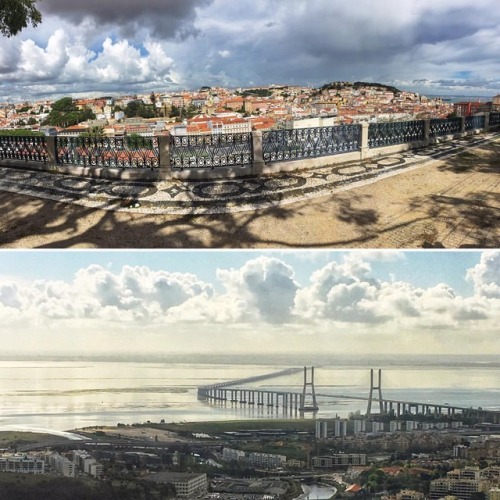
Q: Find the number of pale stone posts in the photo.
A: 7